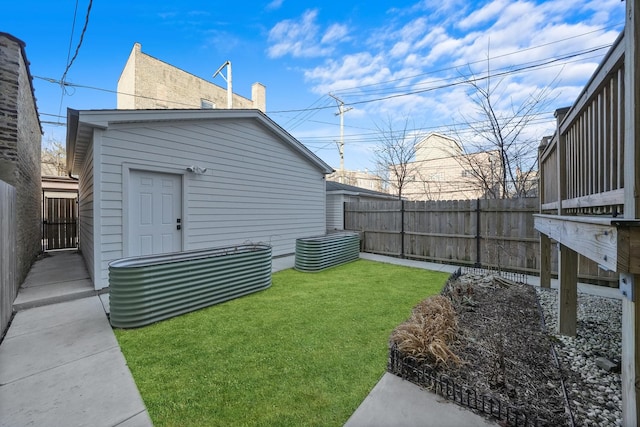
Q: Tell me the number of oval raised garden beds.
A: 2